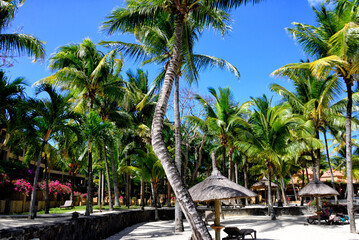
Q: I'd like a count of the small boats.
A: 0